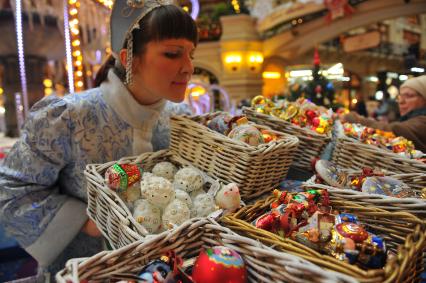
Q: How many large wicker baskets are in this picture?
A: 7